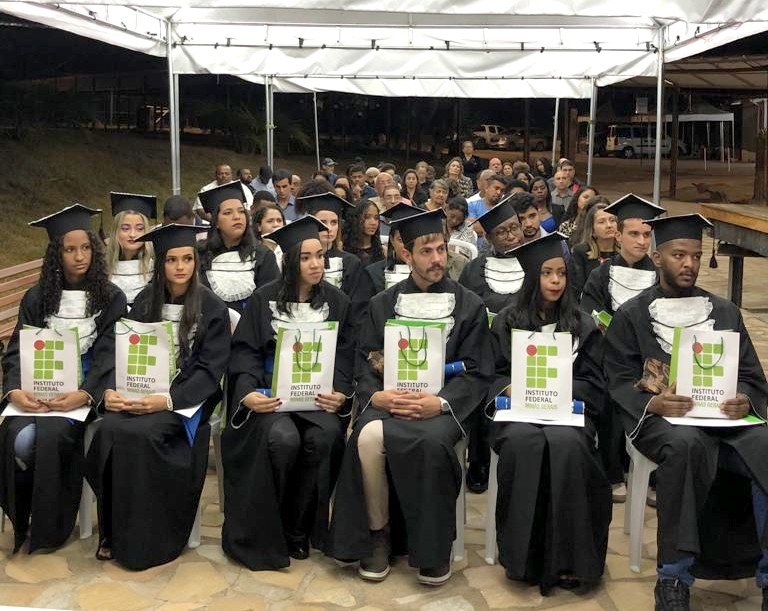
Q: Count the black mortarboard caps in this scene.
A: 12